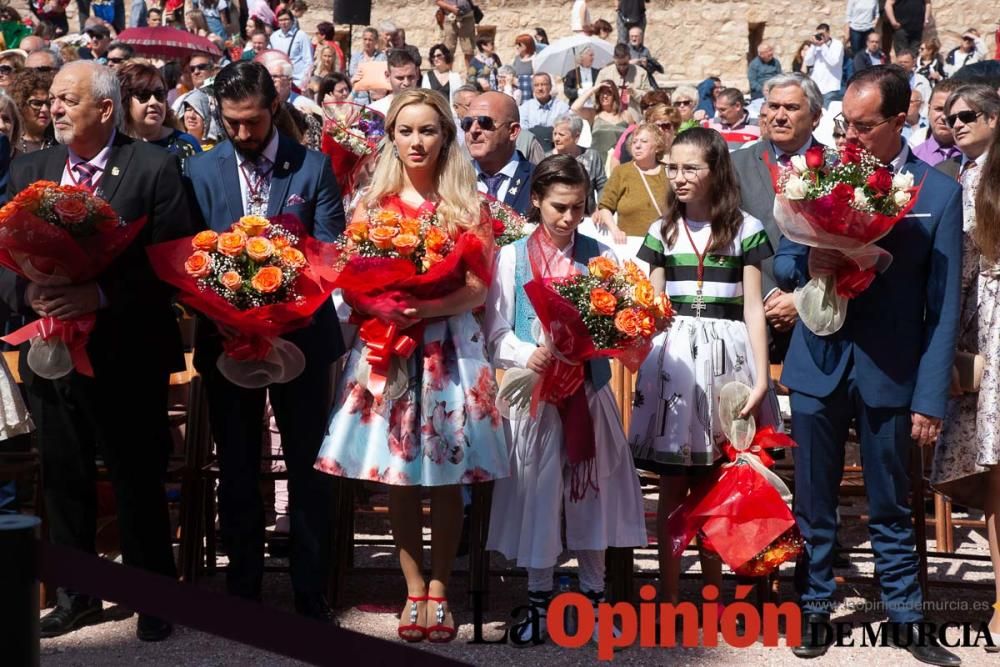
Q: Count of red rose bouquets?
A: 1